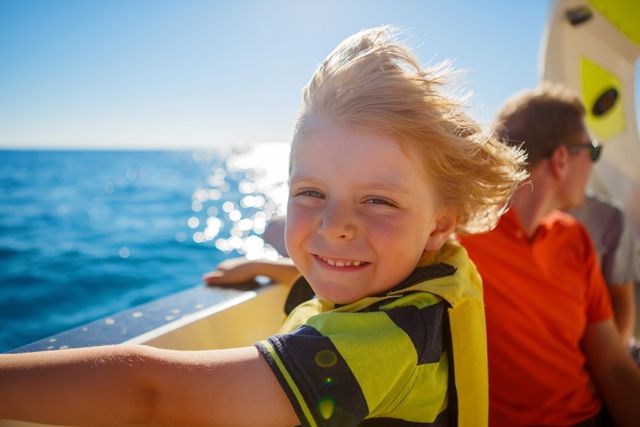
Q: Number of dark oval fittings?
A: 2